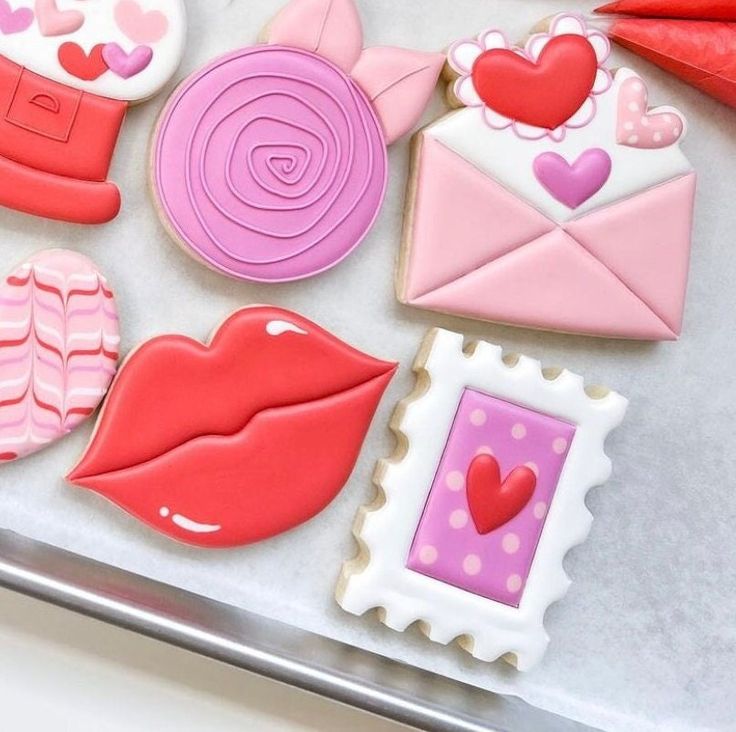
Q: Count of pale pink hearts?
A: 3